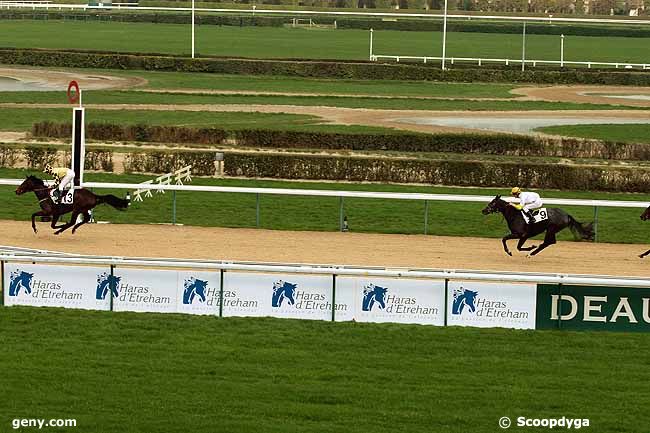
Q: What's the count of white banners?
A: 6